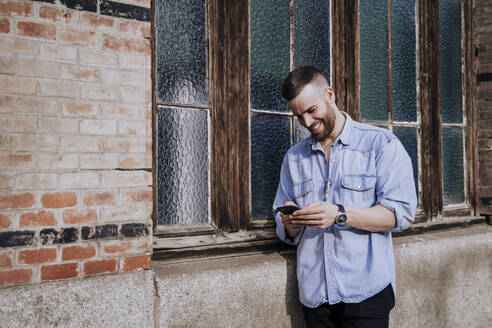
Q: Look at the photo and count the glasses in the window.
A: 12